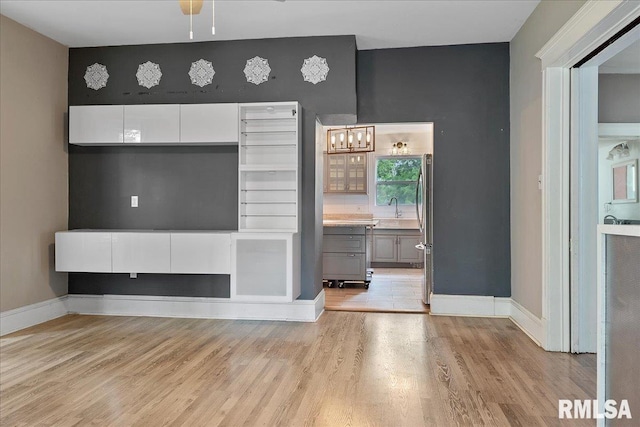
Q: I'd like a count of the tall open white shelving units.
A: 1